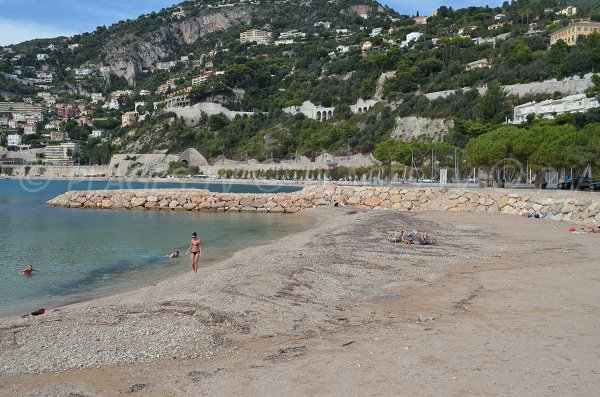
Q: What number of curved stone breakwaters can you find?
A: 1